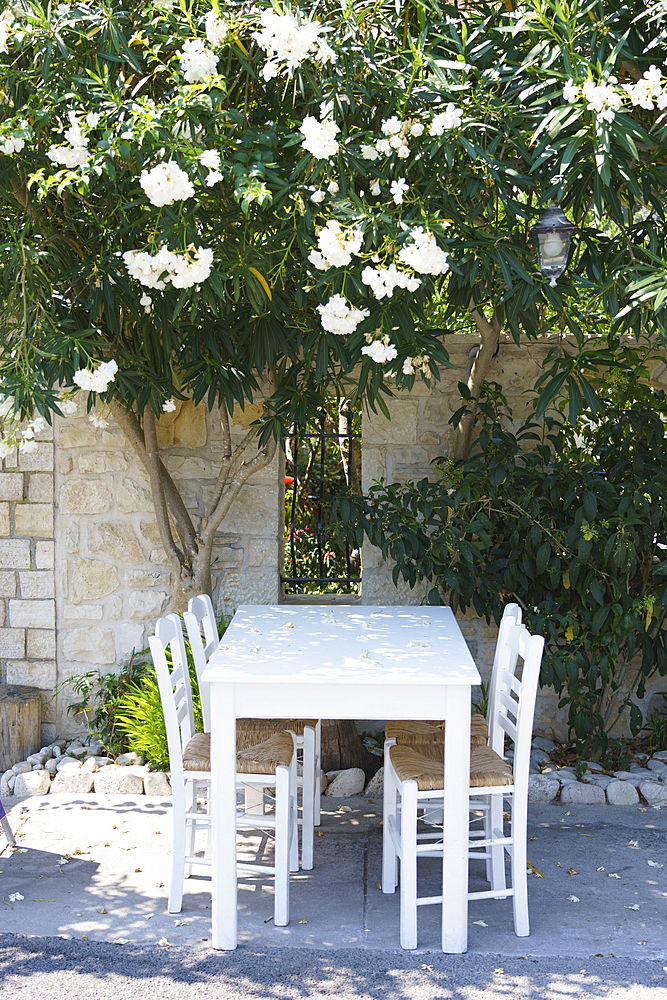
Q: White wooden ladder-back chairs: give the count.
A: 4